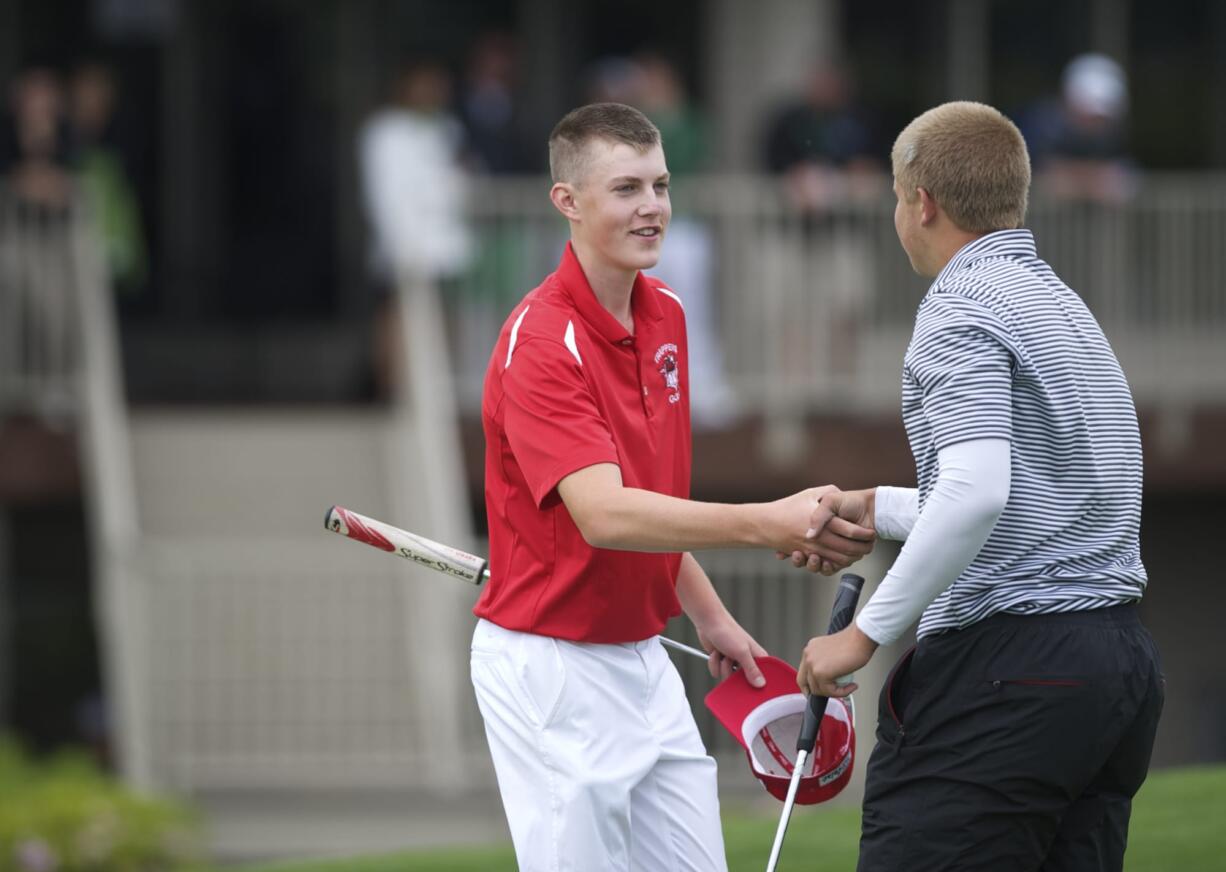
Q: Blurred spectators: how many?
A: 8